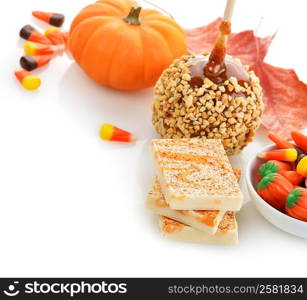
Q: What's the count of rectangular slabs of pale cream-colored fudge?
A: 3